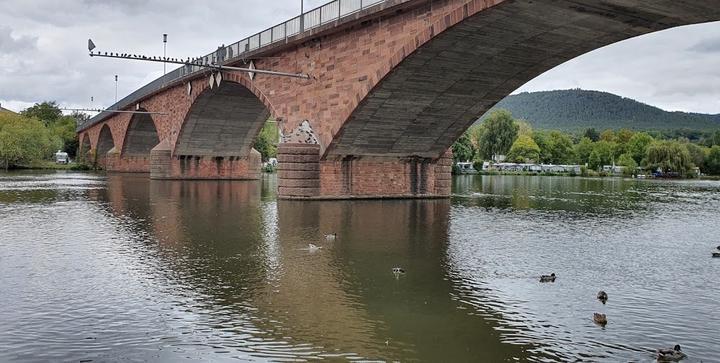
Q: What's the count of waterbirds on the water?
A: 8